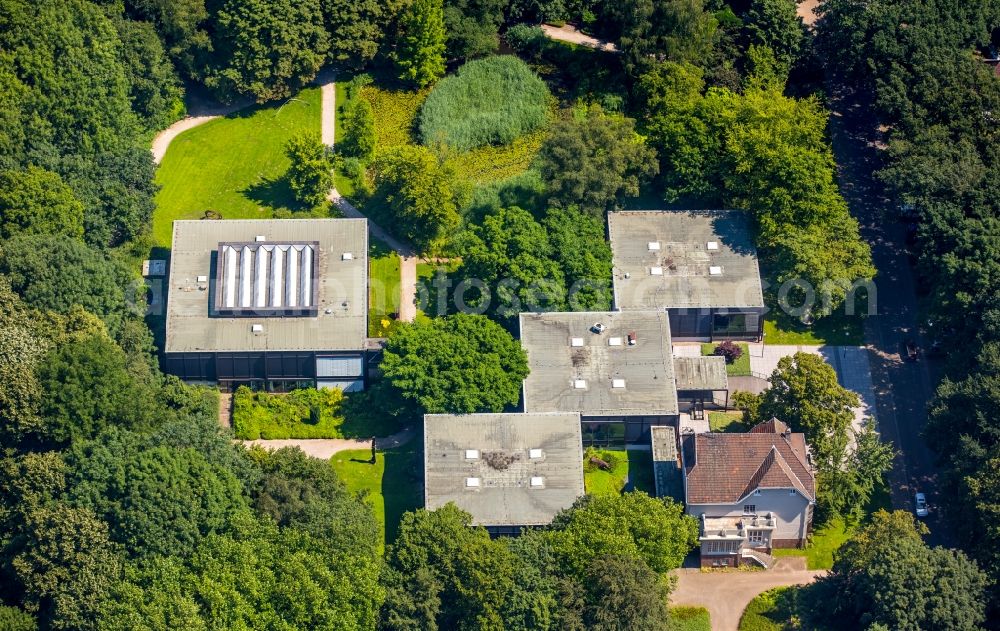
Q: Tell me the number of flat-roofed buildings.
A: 4